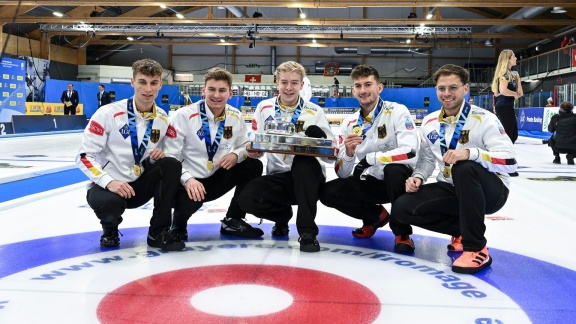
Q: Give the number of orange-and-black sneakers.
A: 4